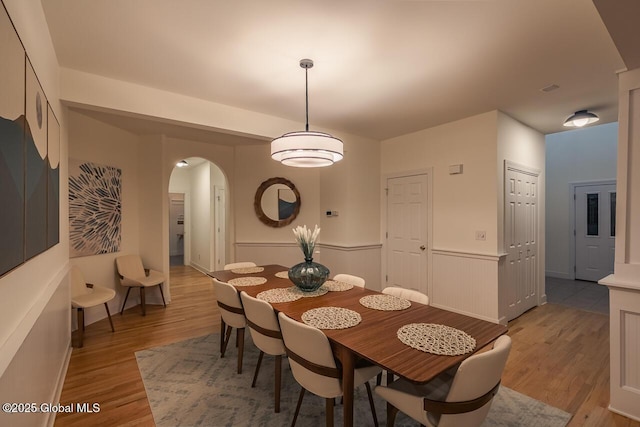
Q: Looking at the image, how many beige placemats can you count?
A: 9